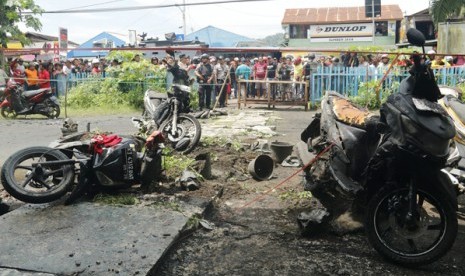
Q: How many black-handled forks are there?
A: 0